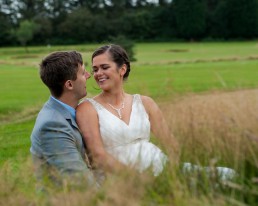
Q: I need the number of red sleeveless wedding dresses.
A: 0